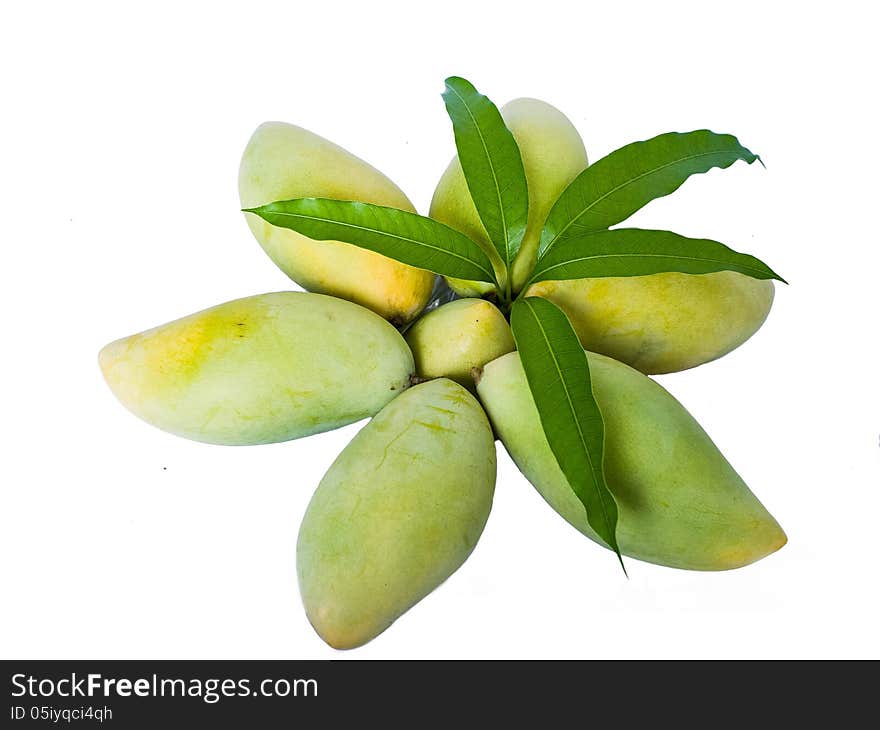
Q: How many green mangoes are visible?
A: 7